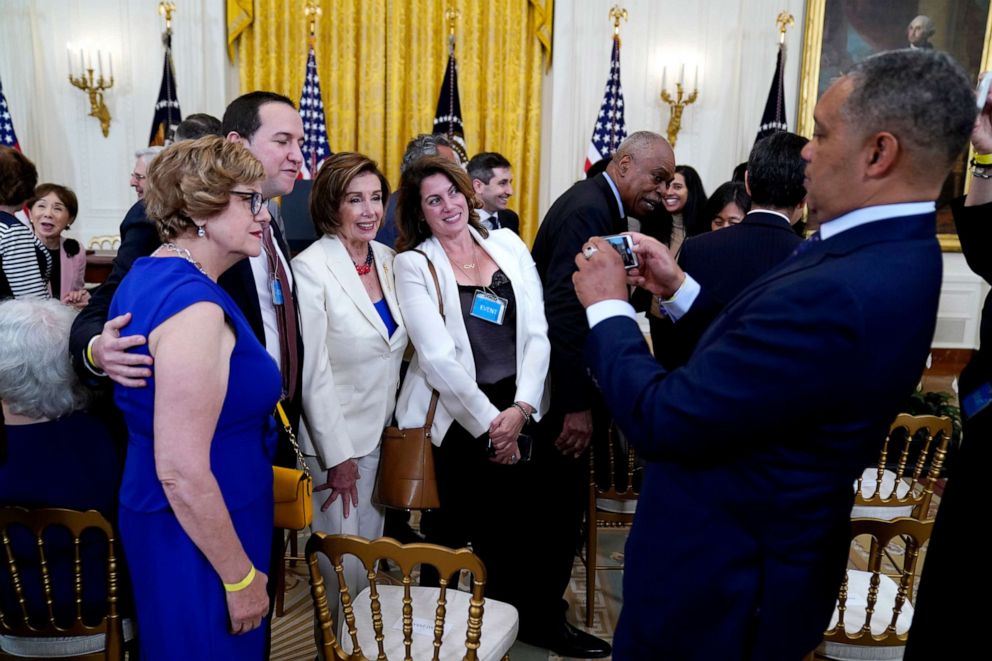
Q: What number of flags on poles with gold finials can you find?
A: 5